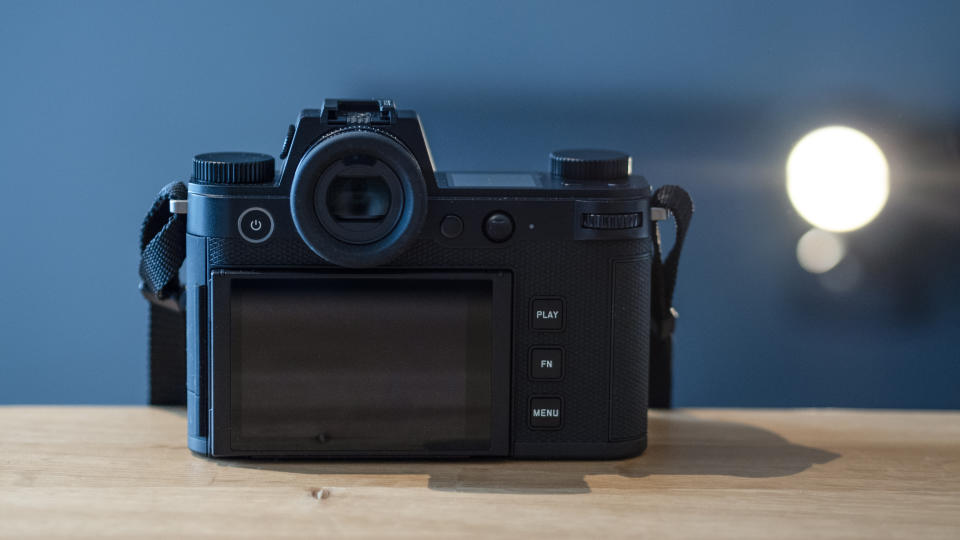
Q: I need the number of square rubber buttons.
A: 3